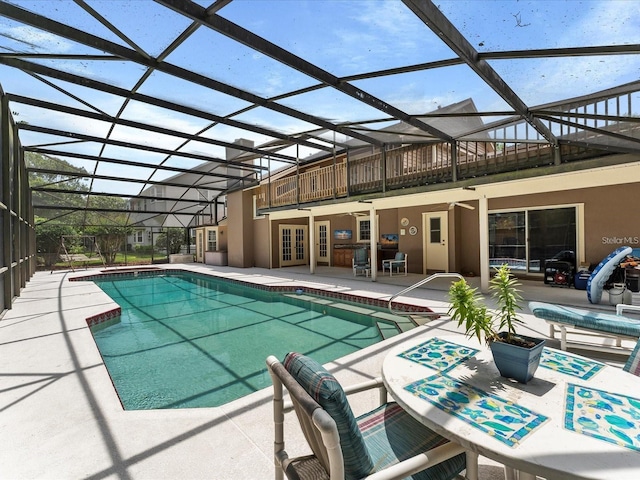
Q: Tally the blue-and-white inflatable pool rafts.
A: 1